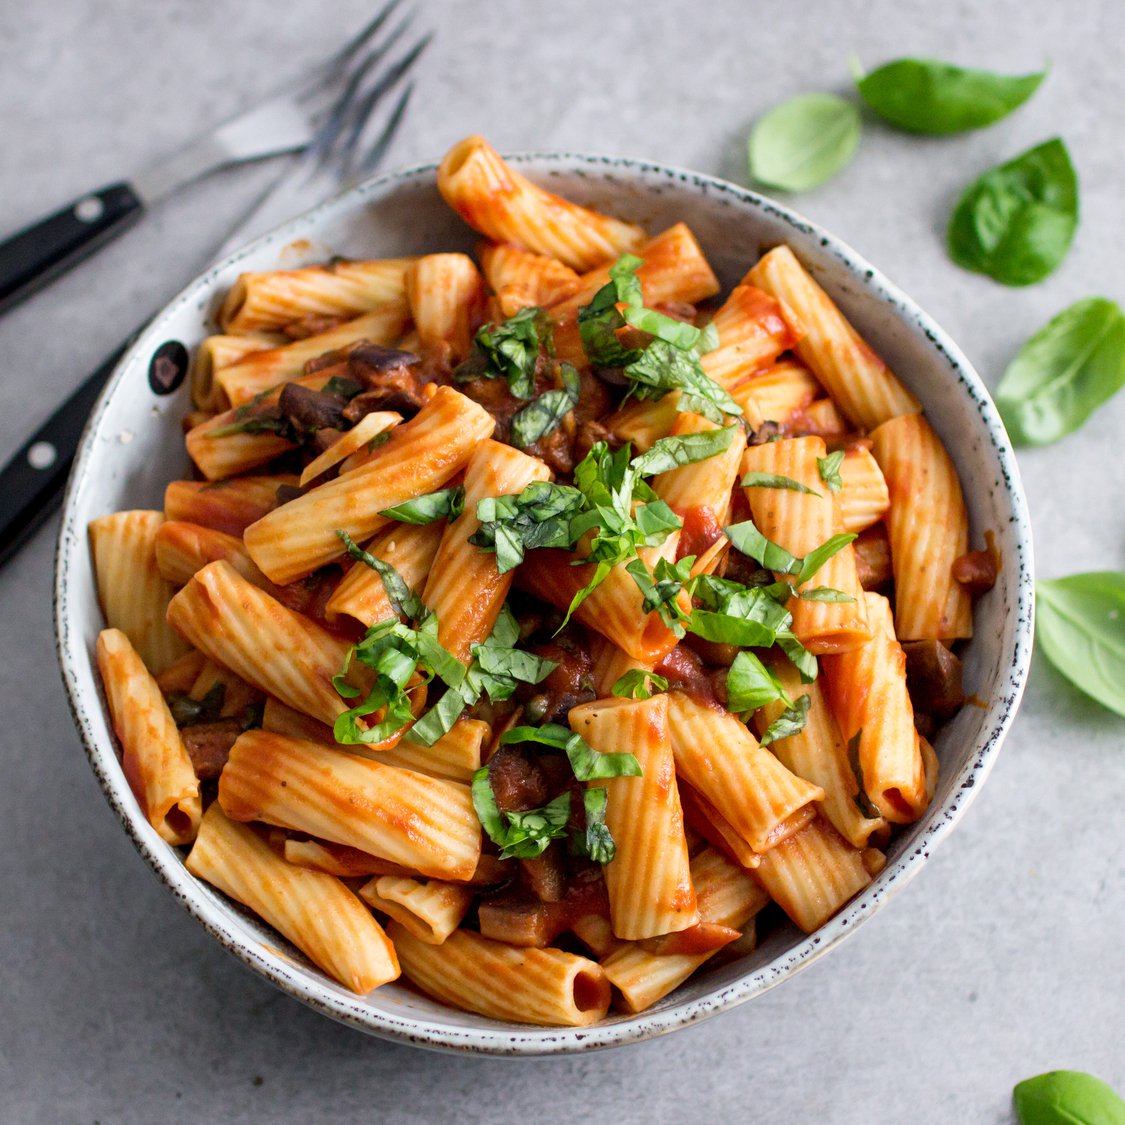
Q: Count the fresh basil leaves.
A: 6